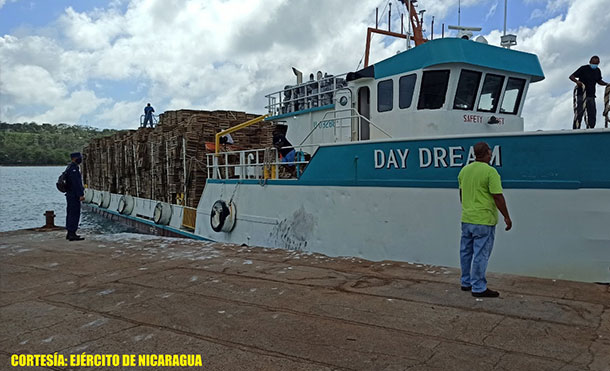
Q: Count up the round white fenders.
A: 5